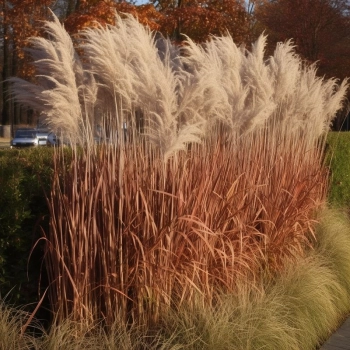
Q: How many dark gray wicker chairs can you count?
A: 0